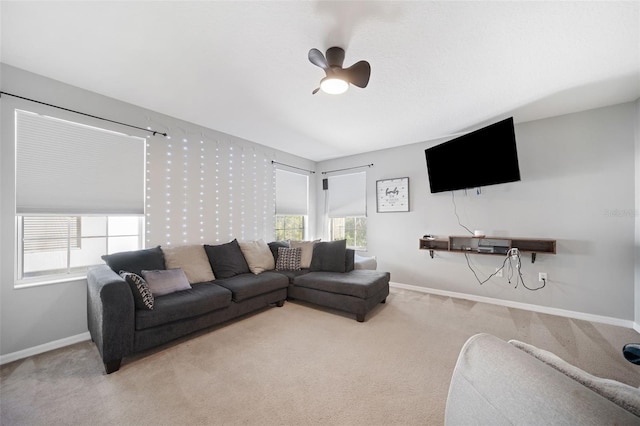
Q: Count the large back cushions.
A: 7